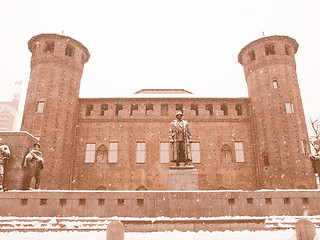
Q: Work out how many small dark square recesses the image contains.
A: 12